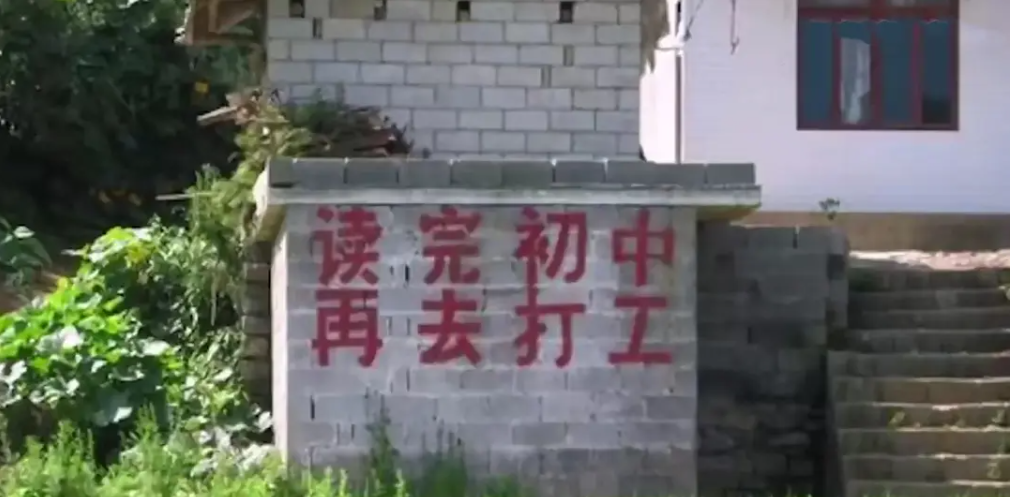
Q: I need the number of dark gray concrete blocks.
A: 10